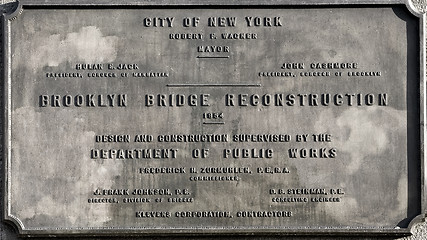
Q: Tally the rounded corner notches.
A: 4